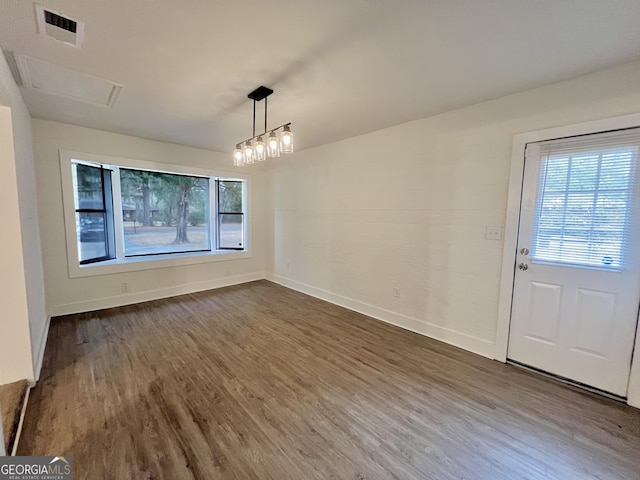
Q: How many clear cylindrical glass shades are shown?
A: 5